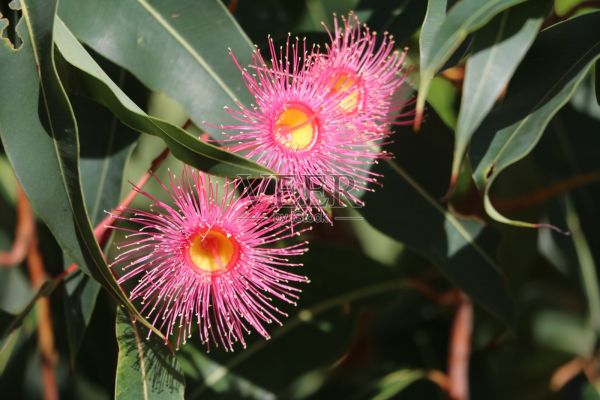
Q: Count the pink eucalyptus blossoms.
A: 3